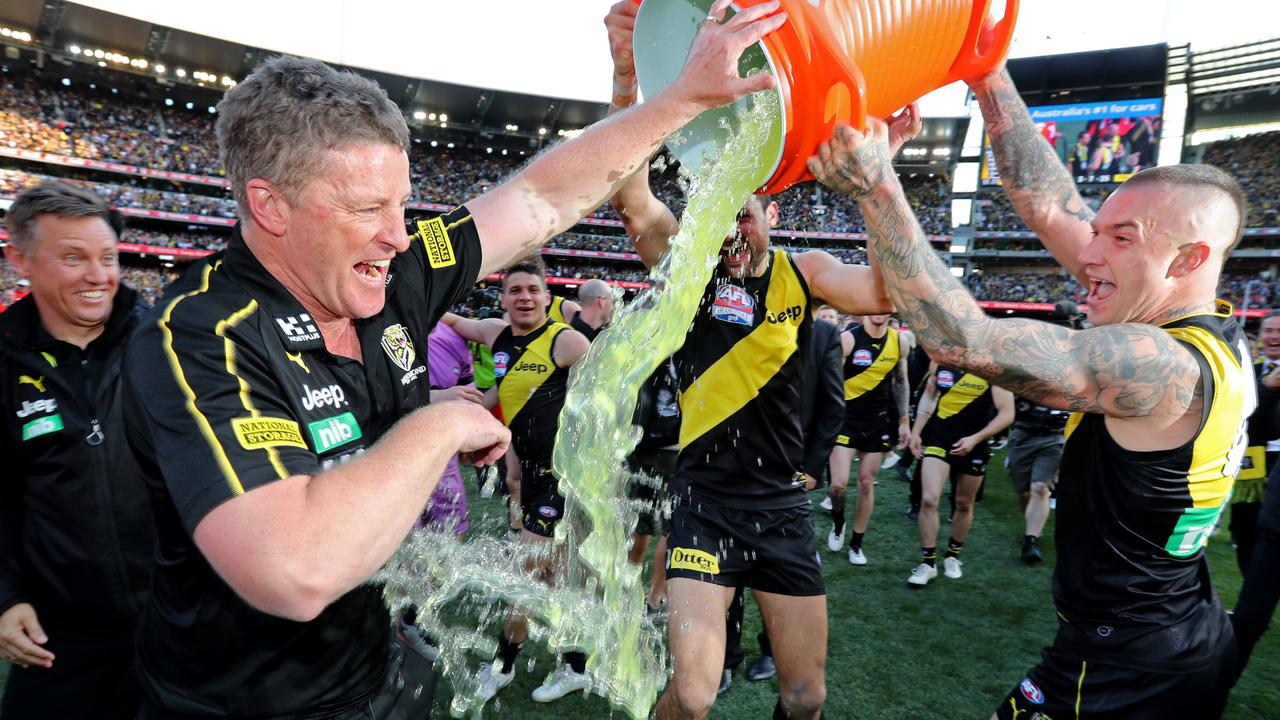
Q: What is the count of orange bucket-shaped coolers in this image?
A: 1